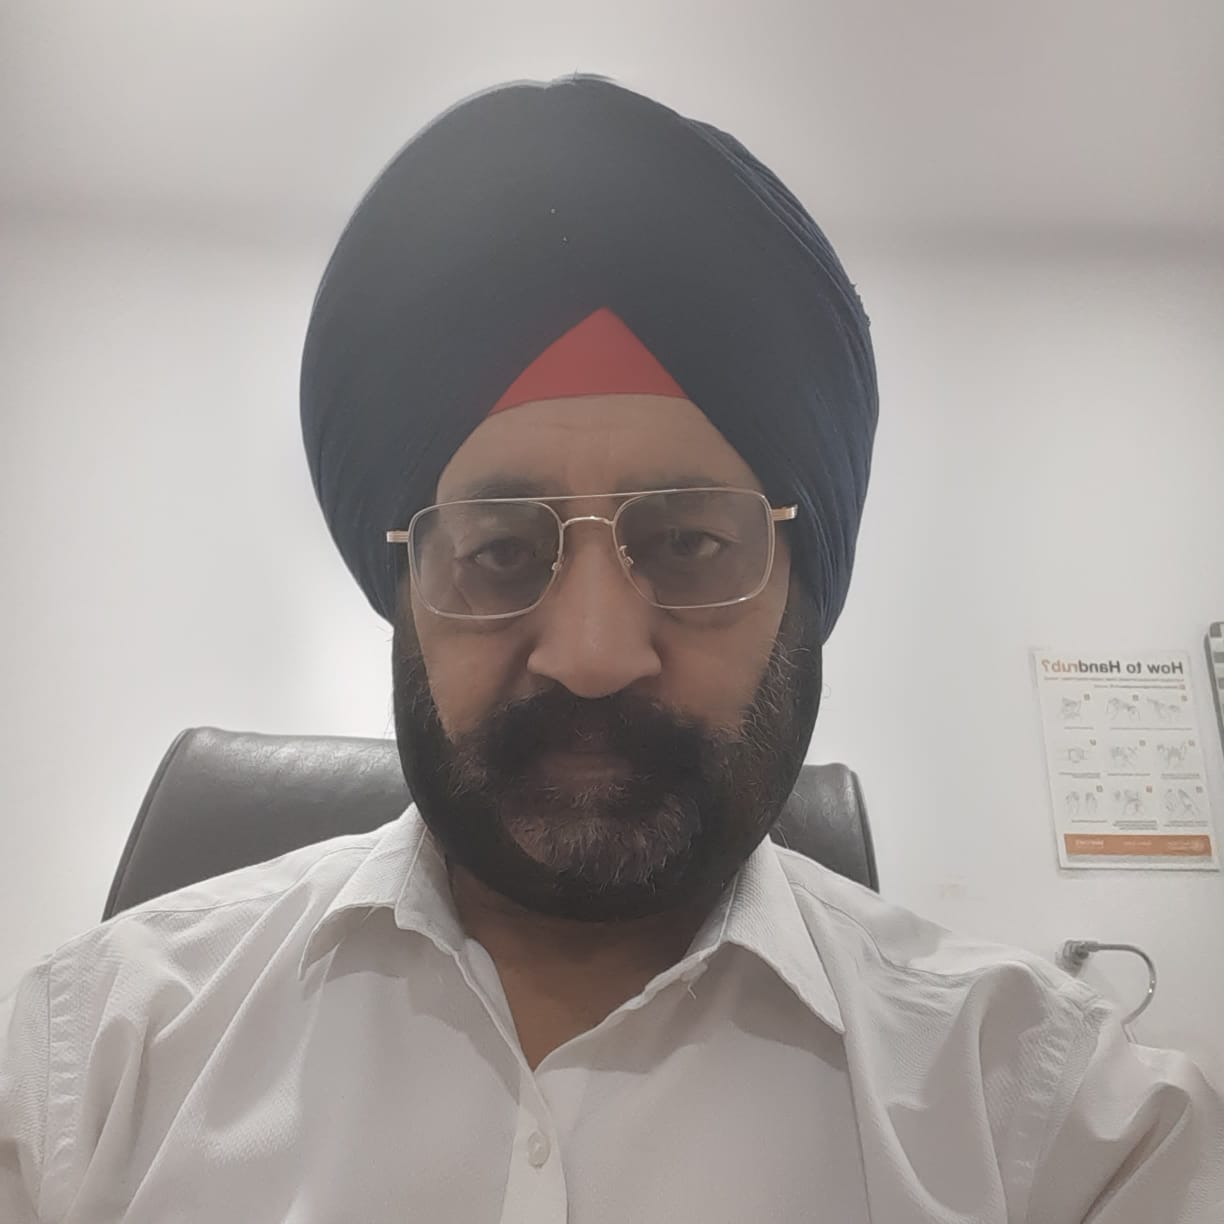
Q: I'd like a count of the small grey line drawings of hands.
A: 9